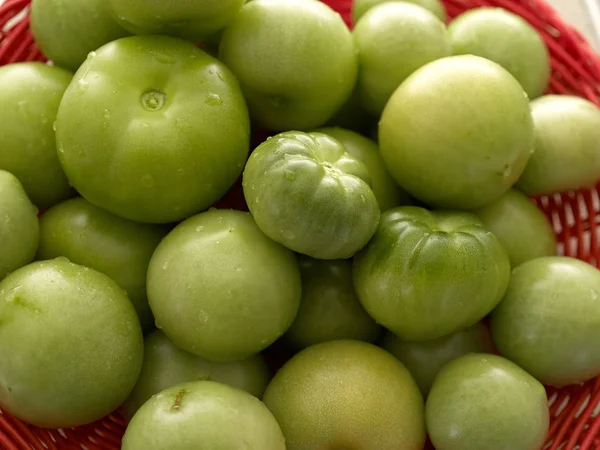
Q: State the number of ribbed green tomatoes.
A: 2